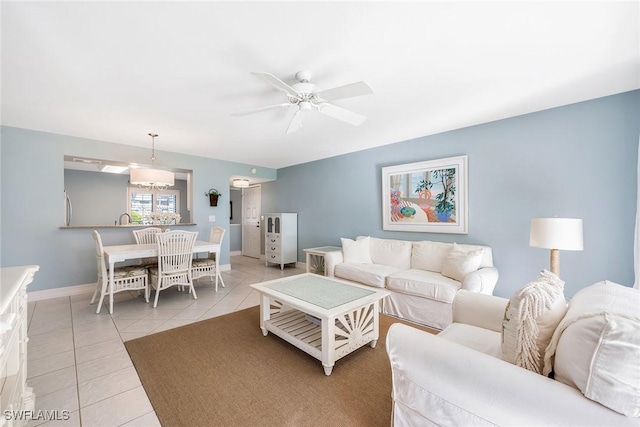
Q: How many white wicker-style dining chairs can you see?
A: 4